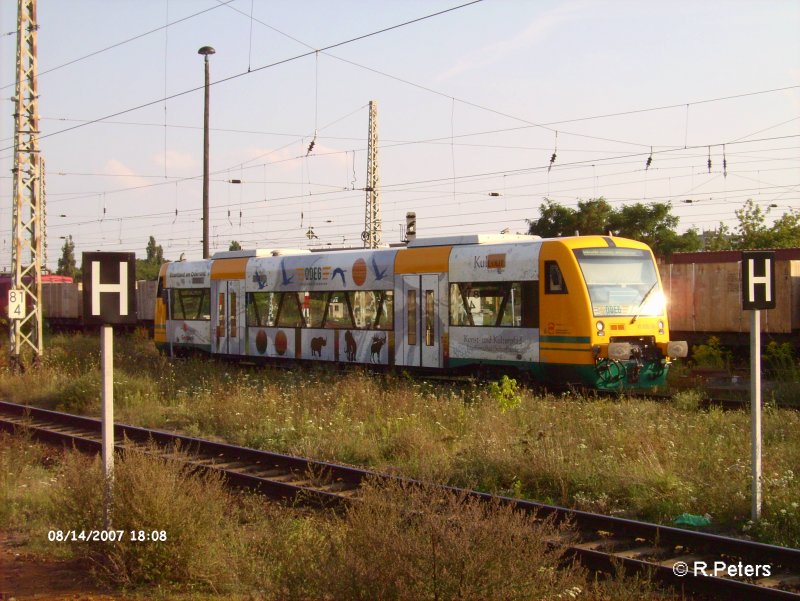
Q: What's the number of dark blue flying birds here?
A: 4